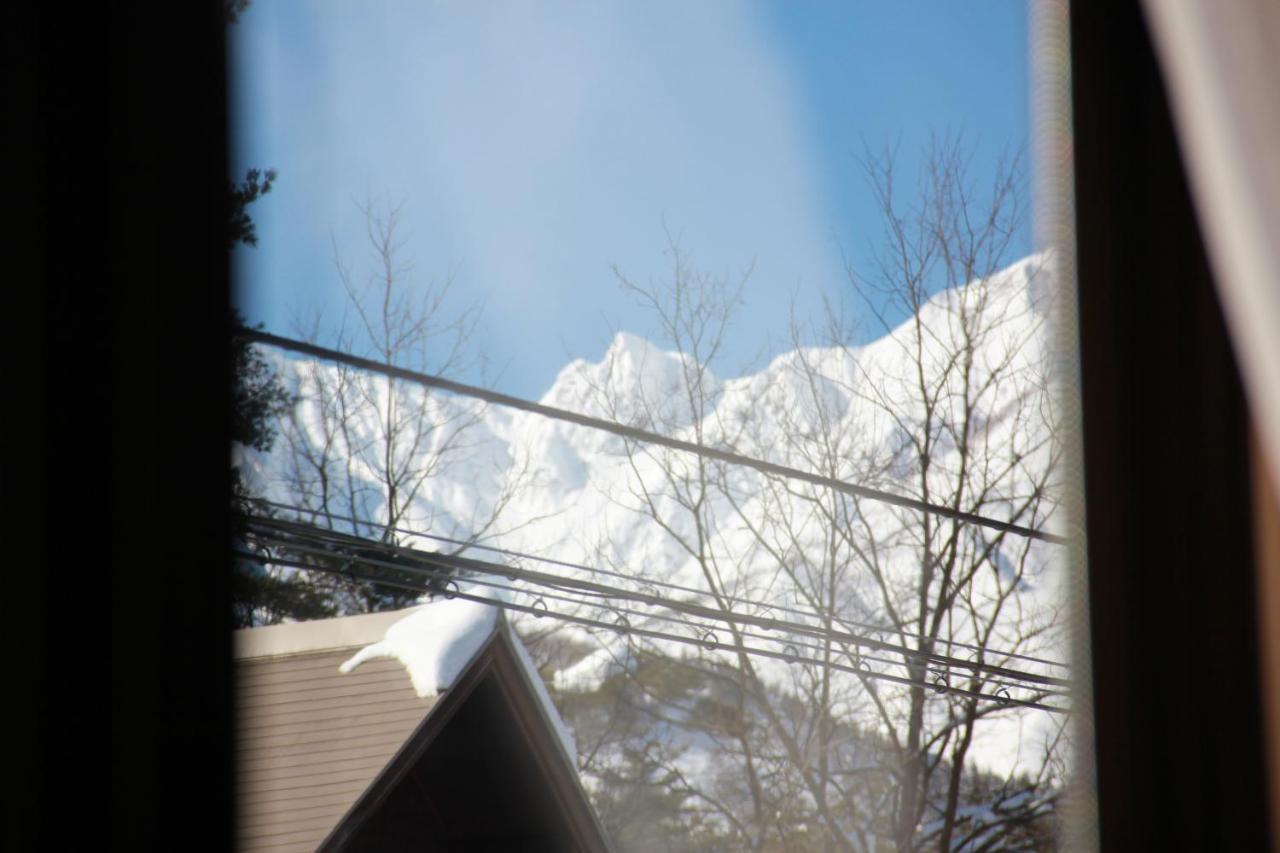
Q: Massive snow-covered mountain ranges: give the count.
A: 1